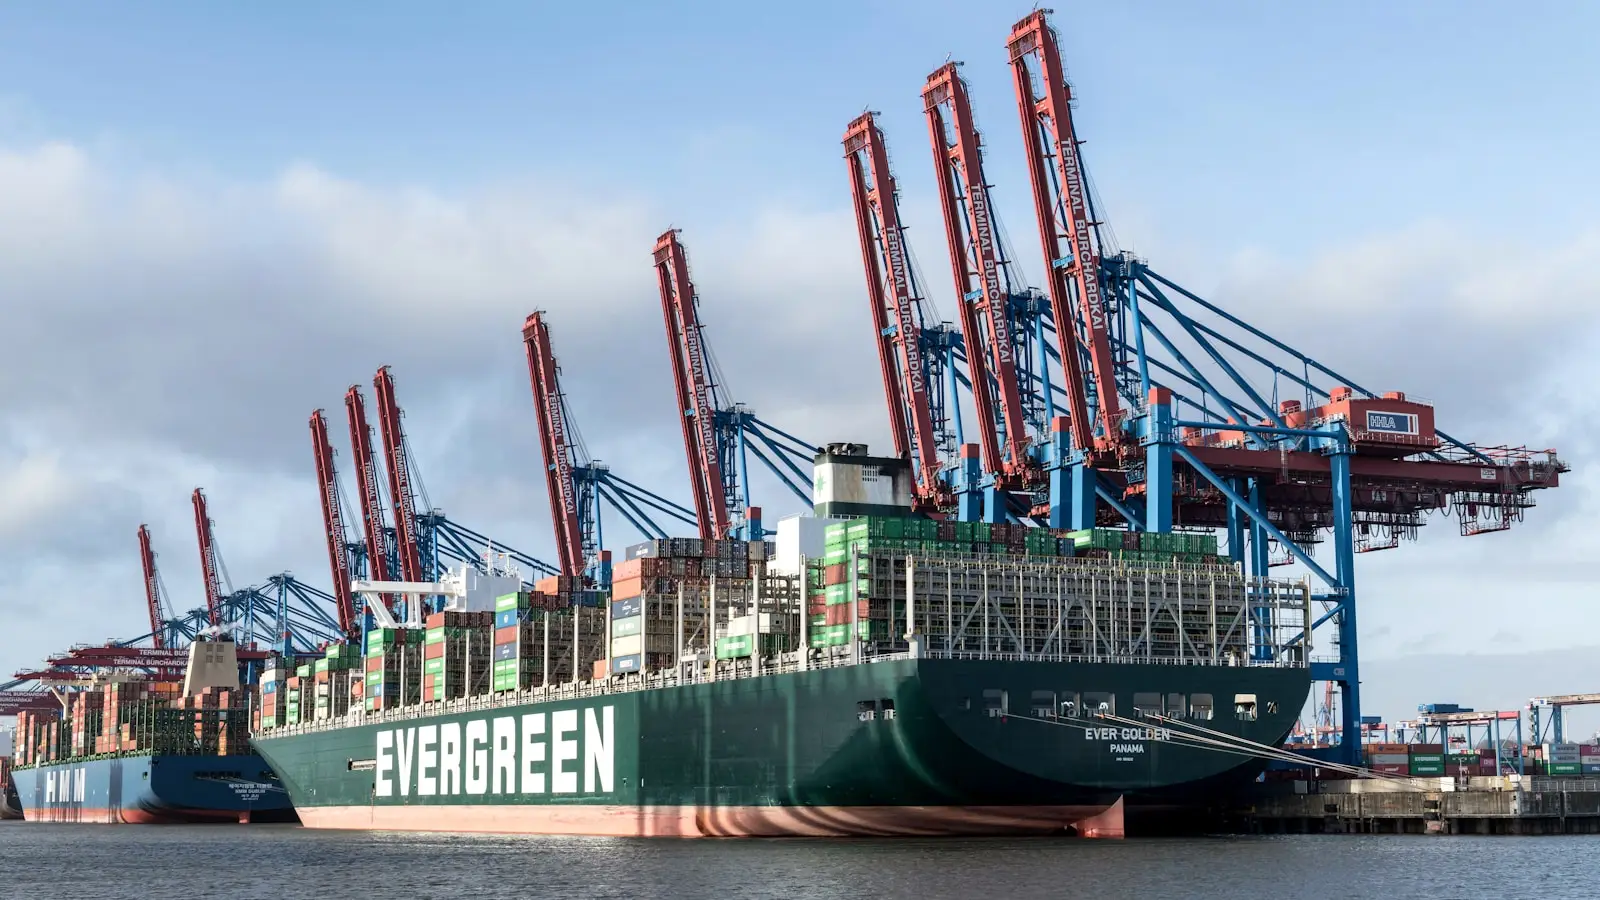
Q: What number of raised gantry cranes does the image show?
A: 10